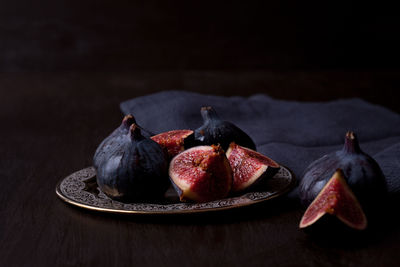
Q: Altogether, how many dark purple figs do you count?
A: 4